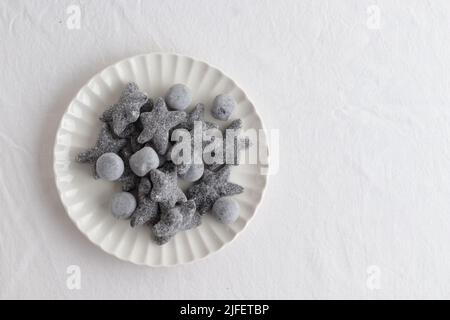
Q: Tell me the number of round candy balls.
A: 7